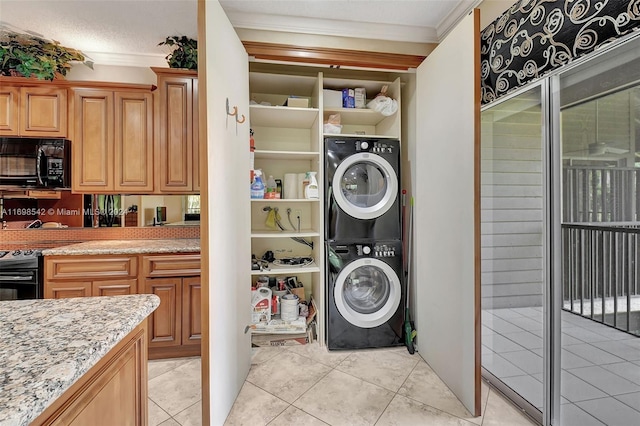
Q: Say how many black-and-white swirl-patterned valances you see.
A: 1